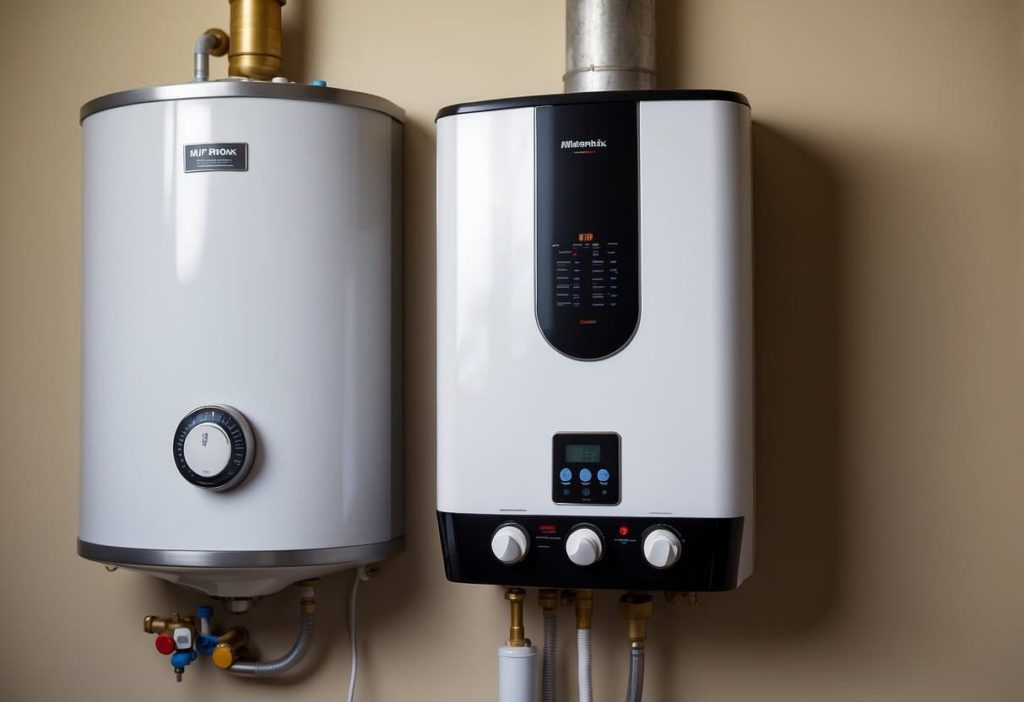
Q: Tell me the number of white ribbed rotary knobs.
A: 3